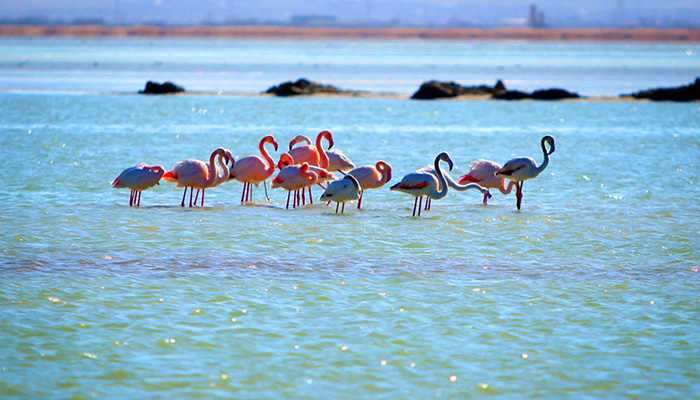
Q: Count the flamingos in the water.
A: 14